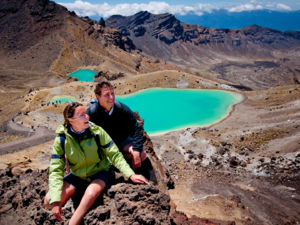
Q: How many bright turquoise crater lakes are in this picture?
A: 3